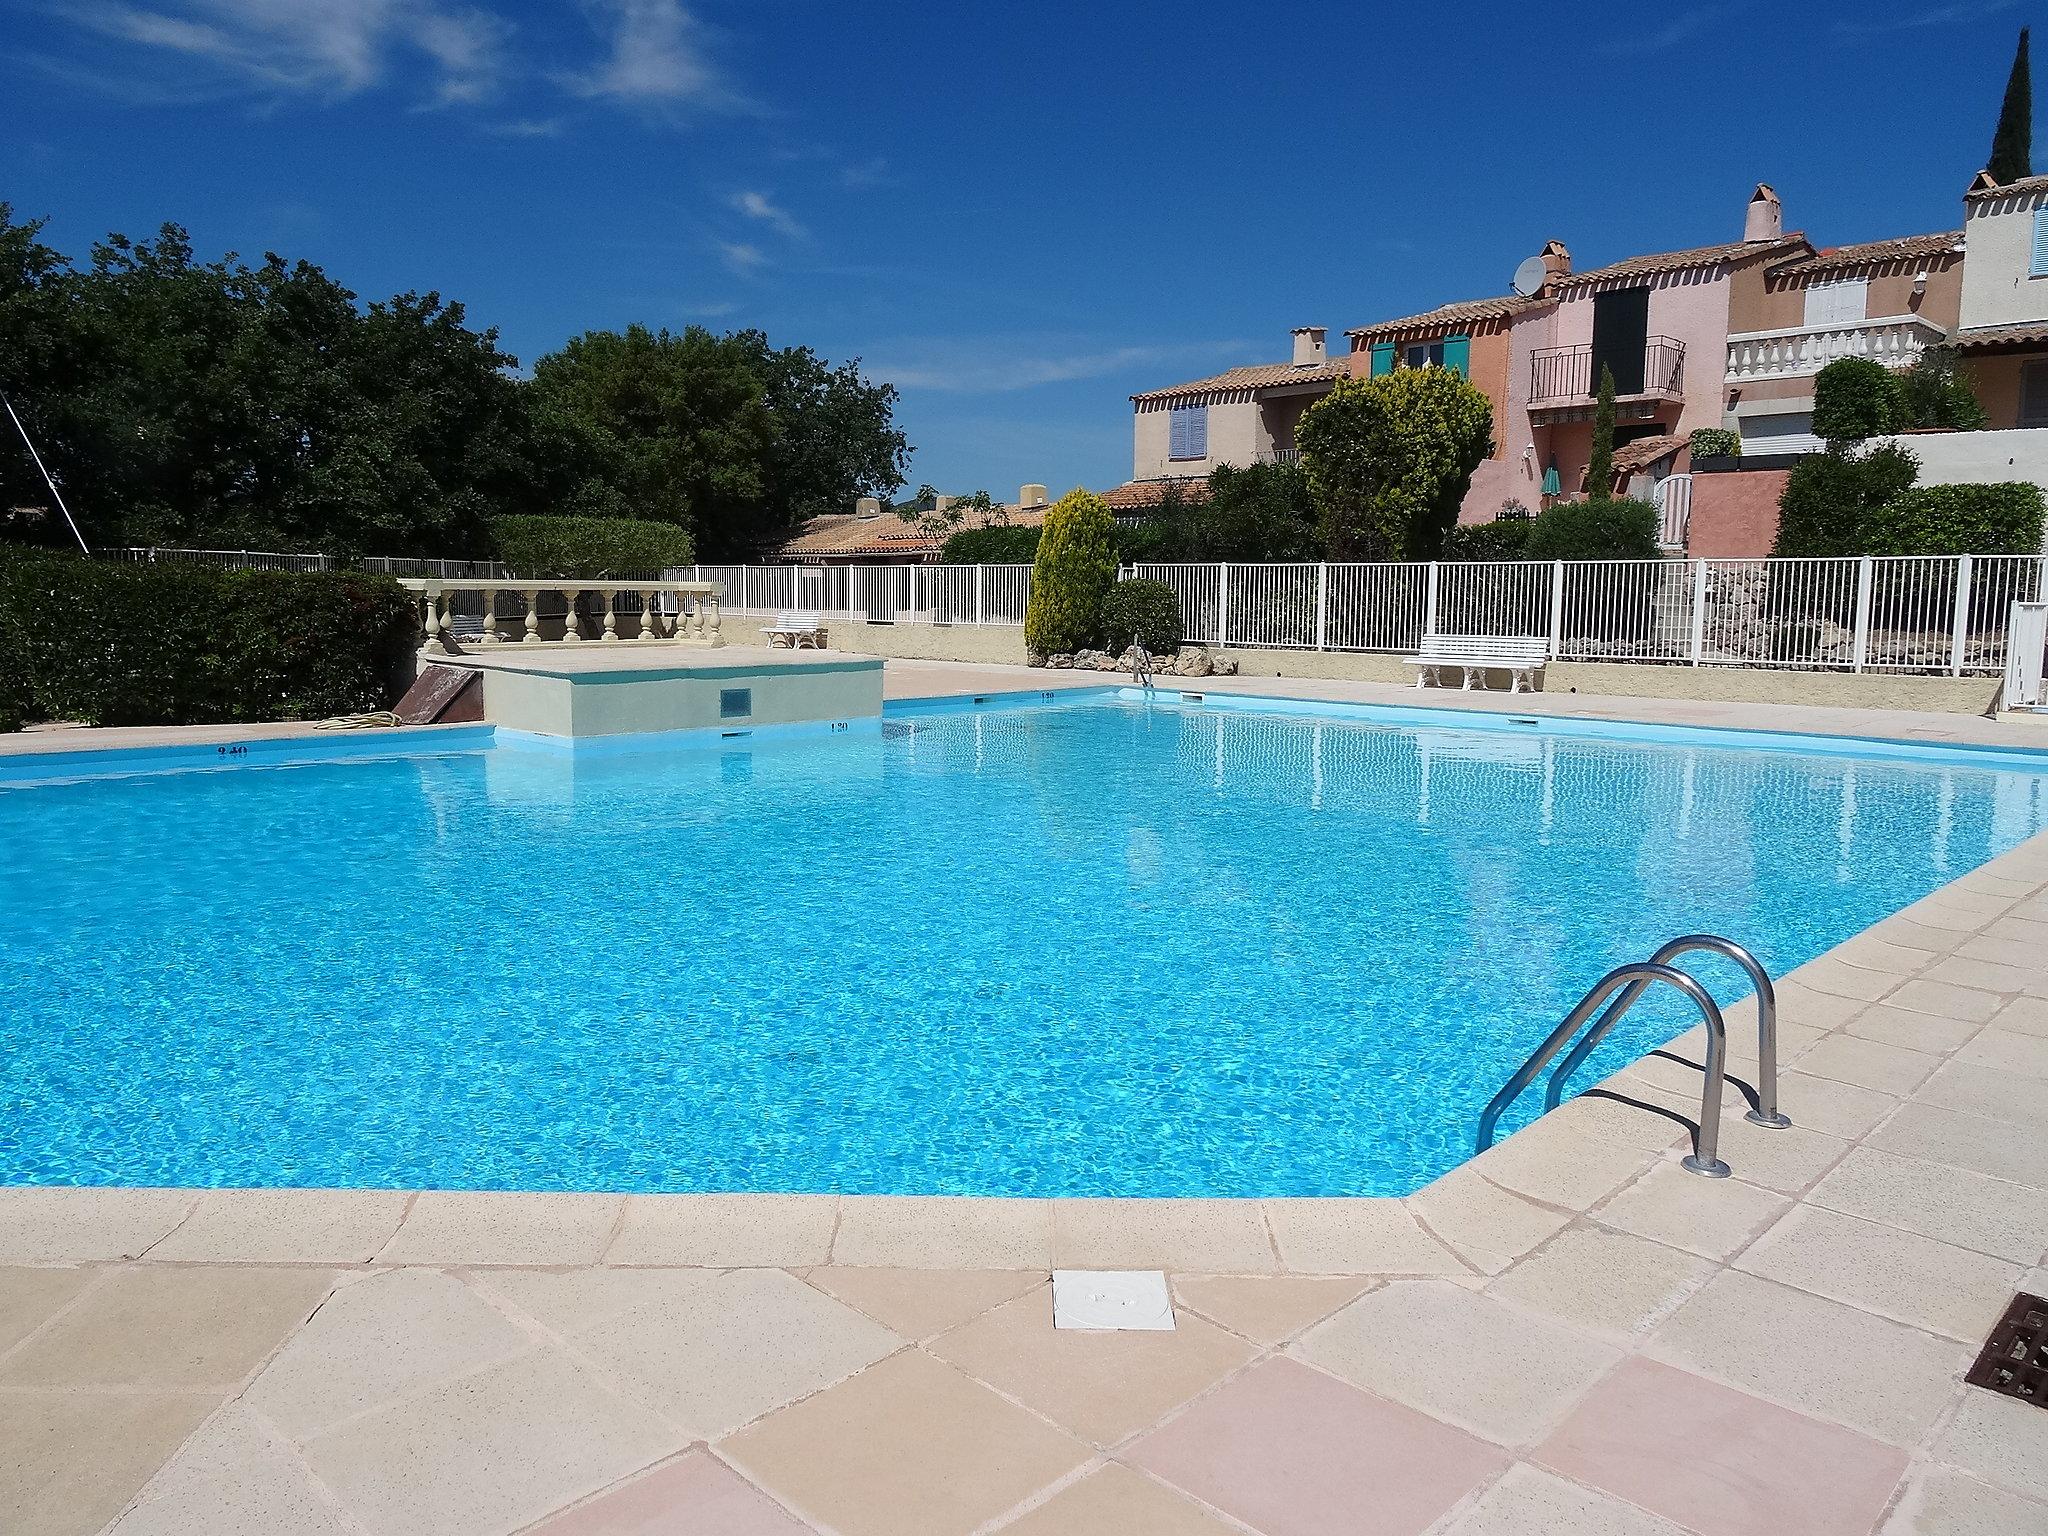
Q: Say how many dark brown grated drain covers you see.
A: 1